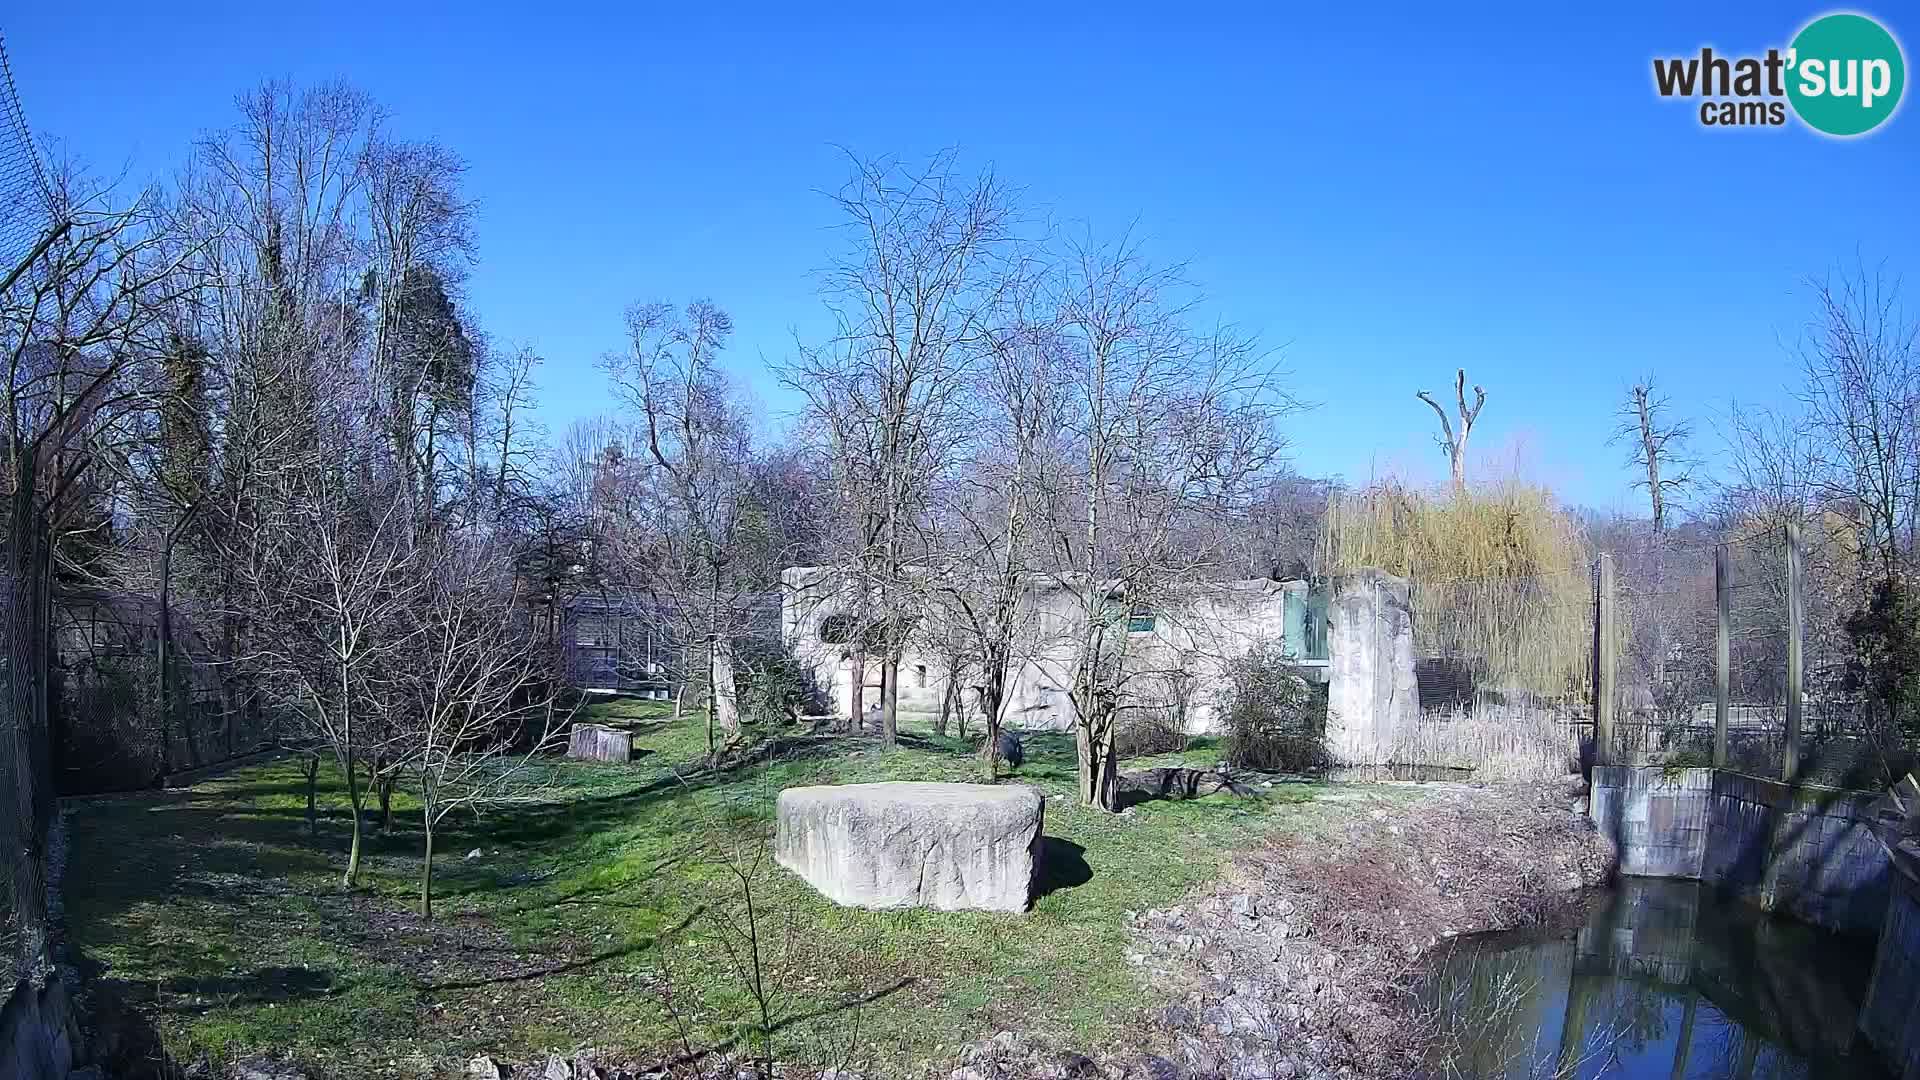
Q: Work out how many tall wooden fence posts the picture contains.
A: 3